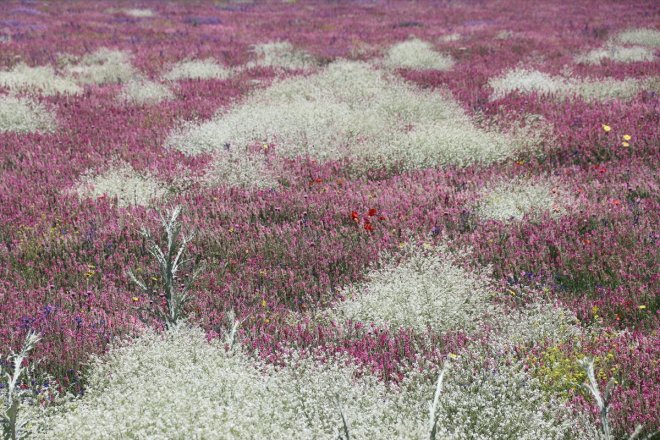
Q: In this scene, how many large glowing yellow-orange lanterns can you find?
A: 0